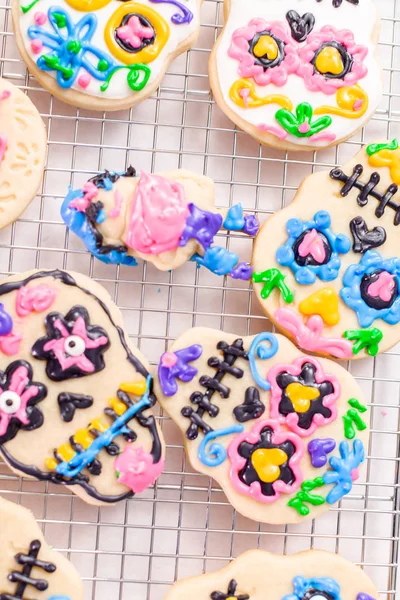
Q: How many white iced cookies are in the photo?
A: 2